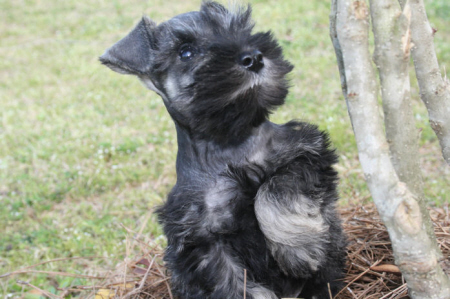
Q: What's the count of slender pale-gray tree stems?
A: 3